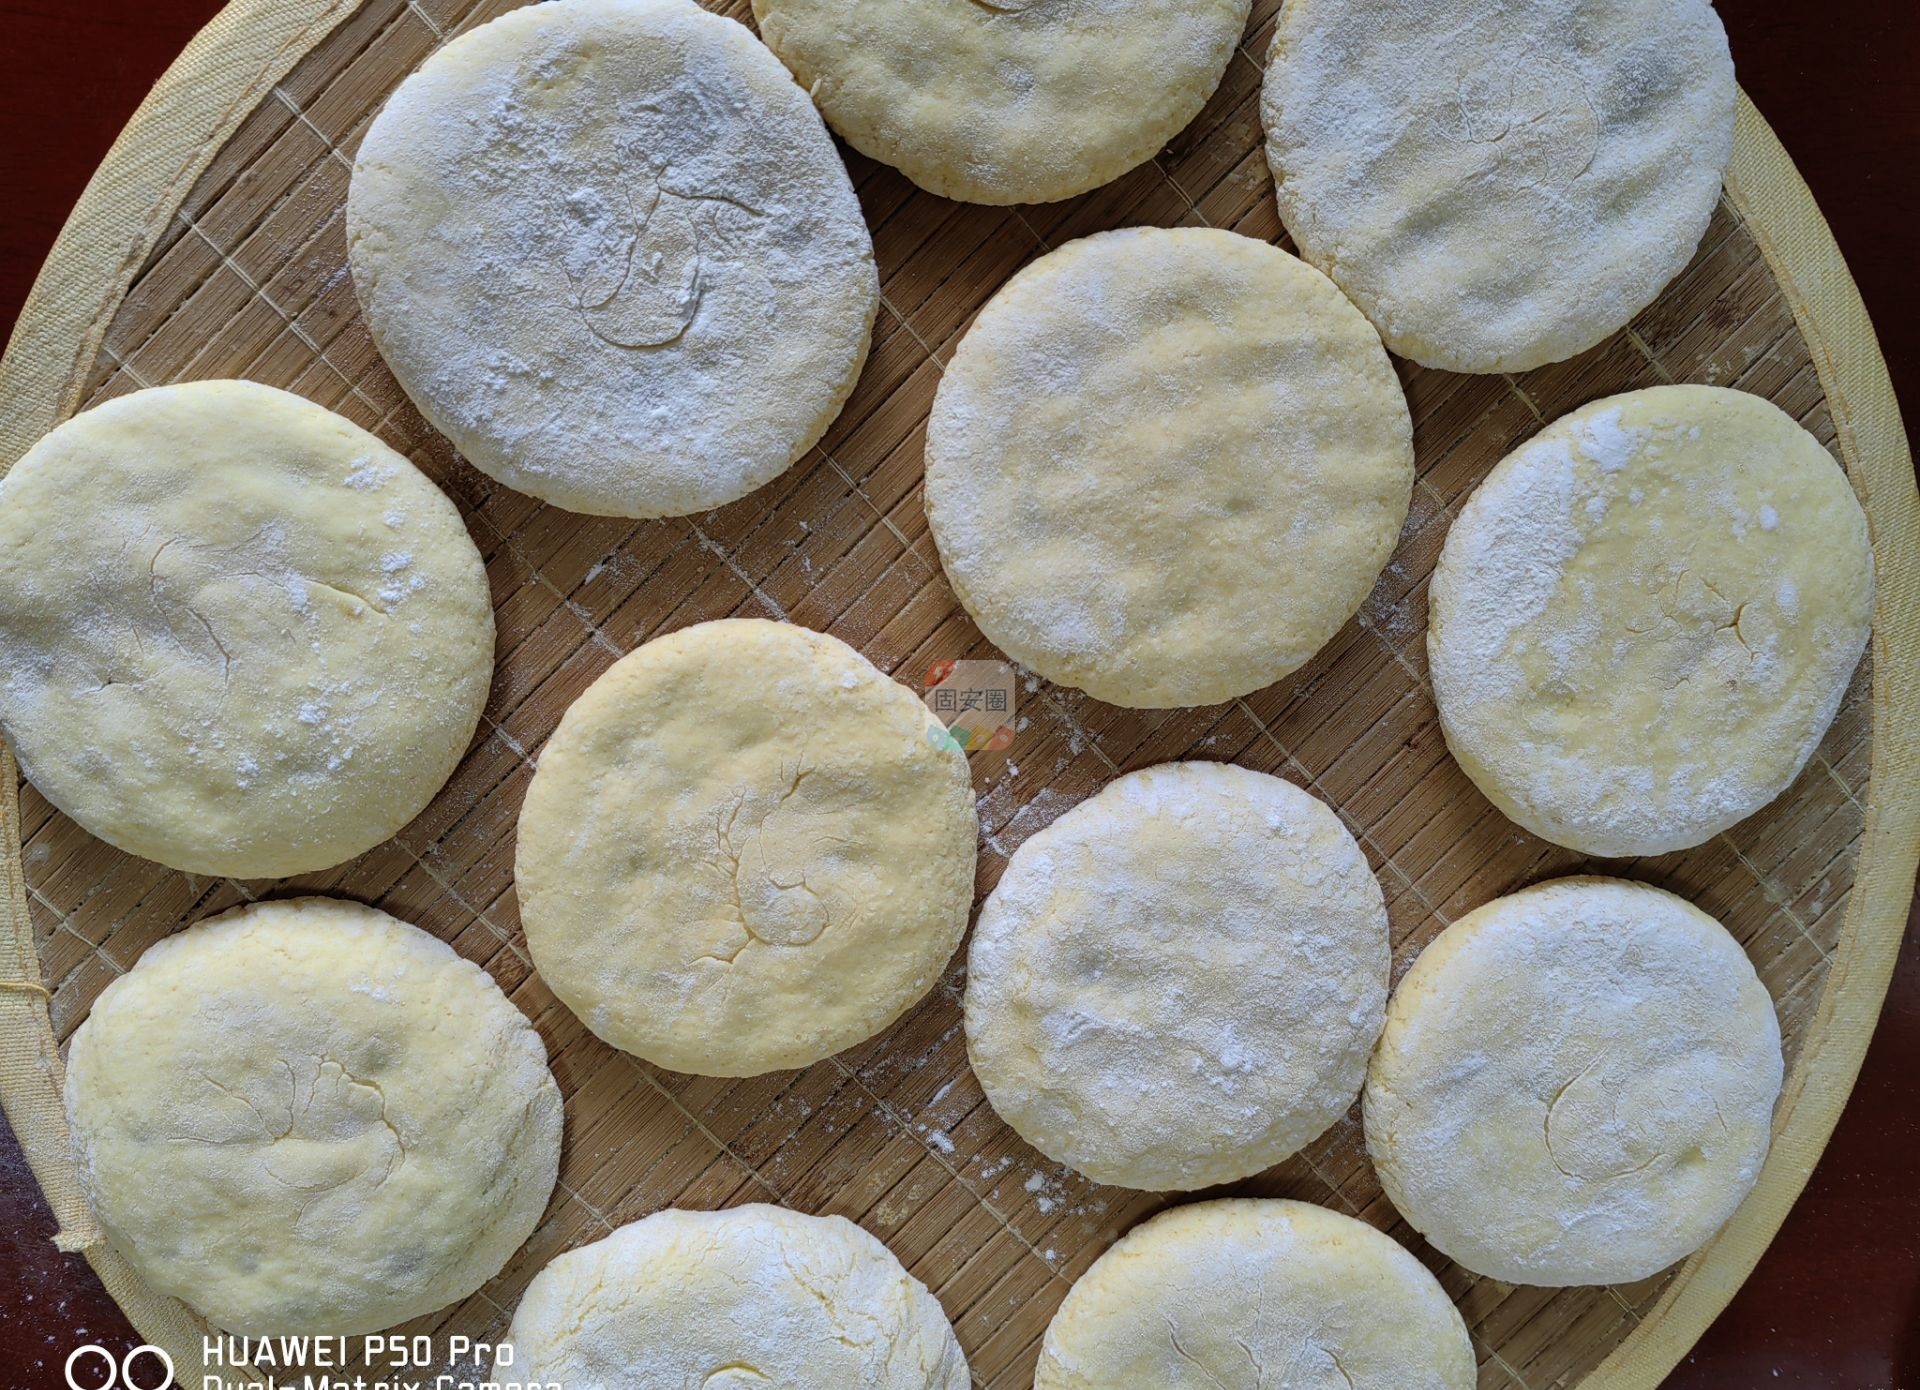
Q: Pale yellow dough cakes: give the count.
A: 12